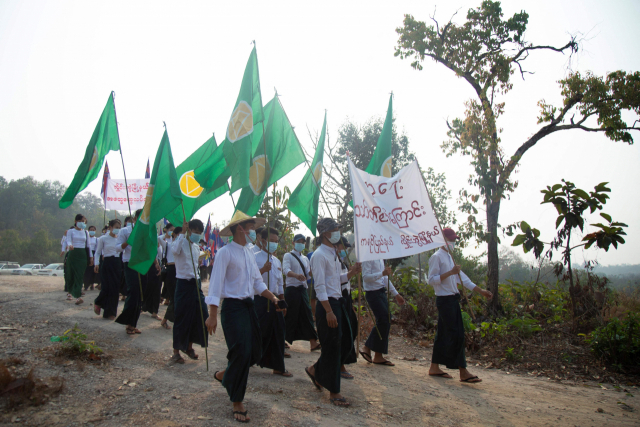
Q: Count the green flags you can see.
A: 7